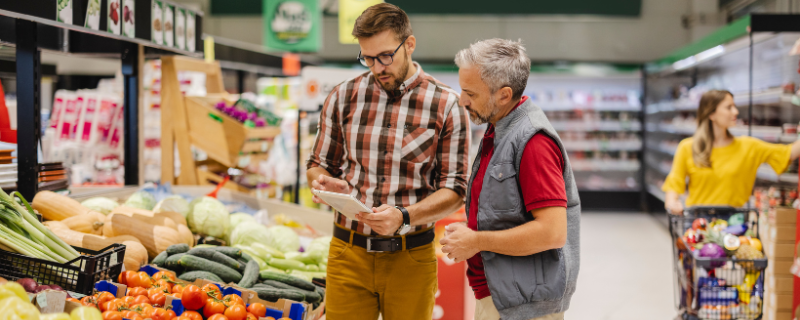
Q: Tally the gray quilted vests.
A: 1